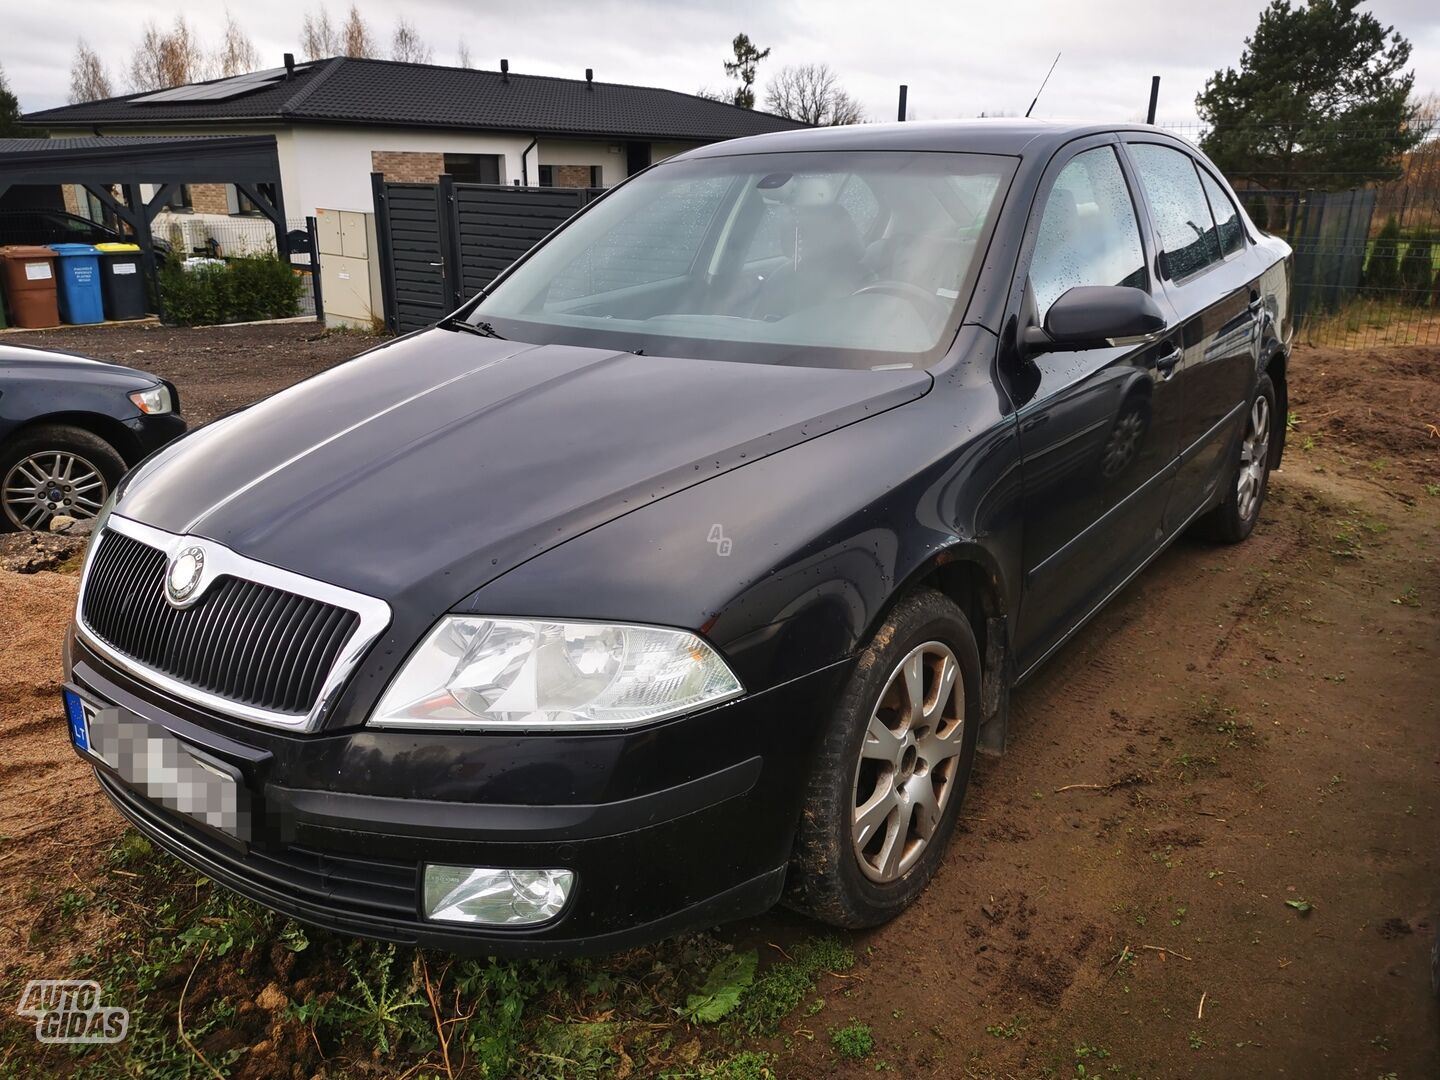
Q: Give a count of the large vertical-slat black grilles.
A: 1